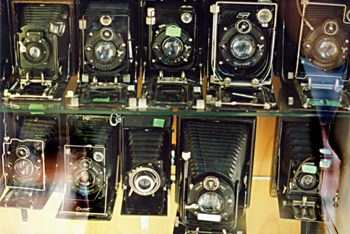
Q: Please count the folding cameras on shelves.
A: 10